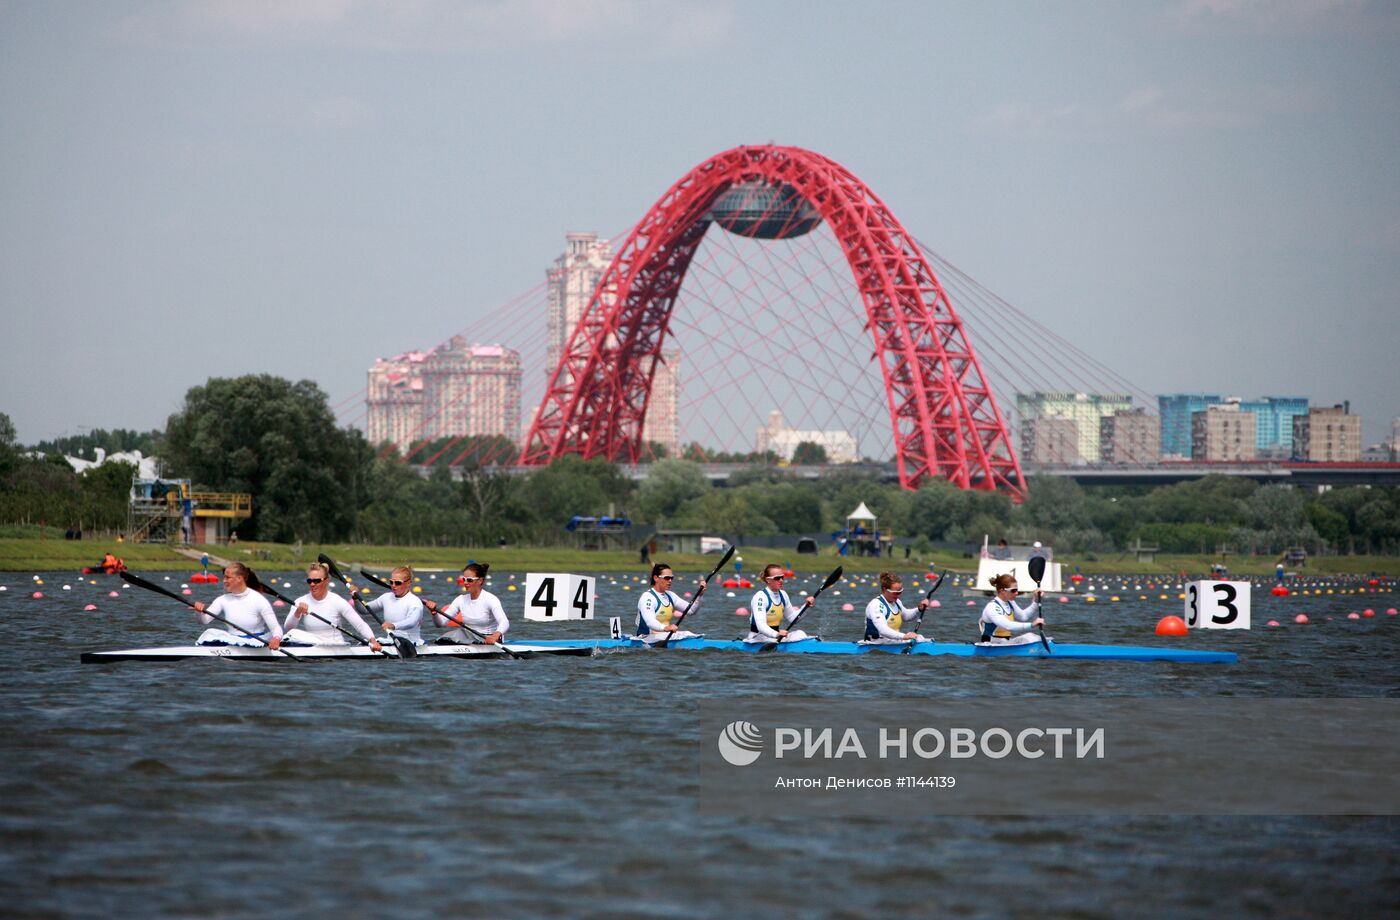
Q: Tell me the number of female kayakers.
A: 8